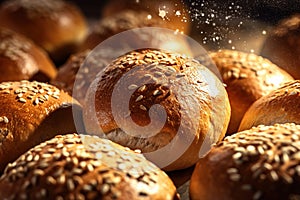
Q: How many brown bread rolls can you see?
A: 12